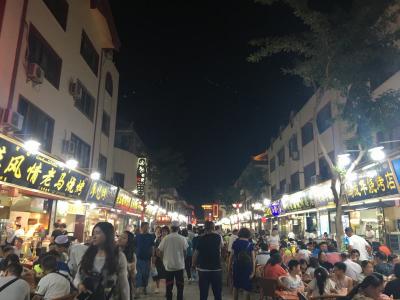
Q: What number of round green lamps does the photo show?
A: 0